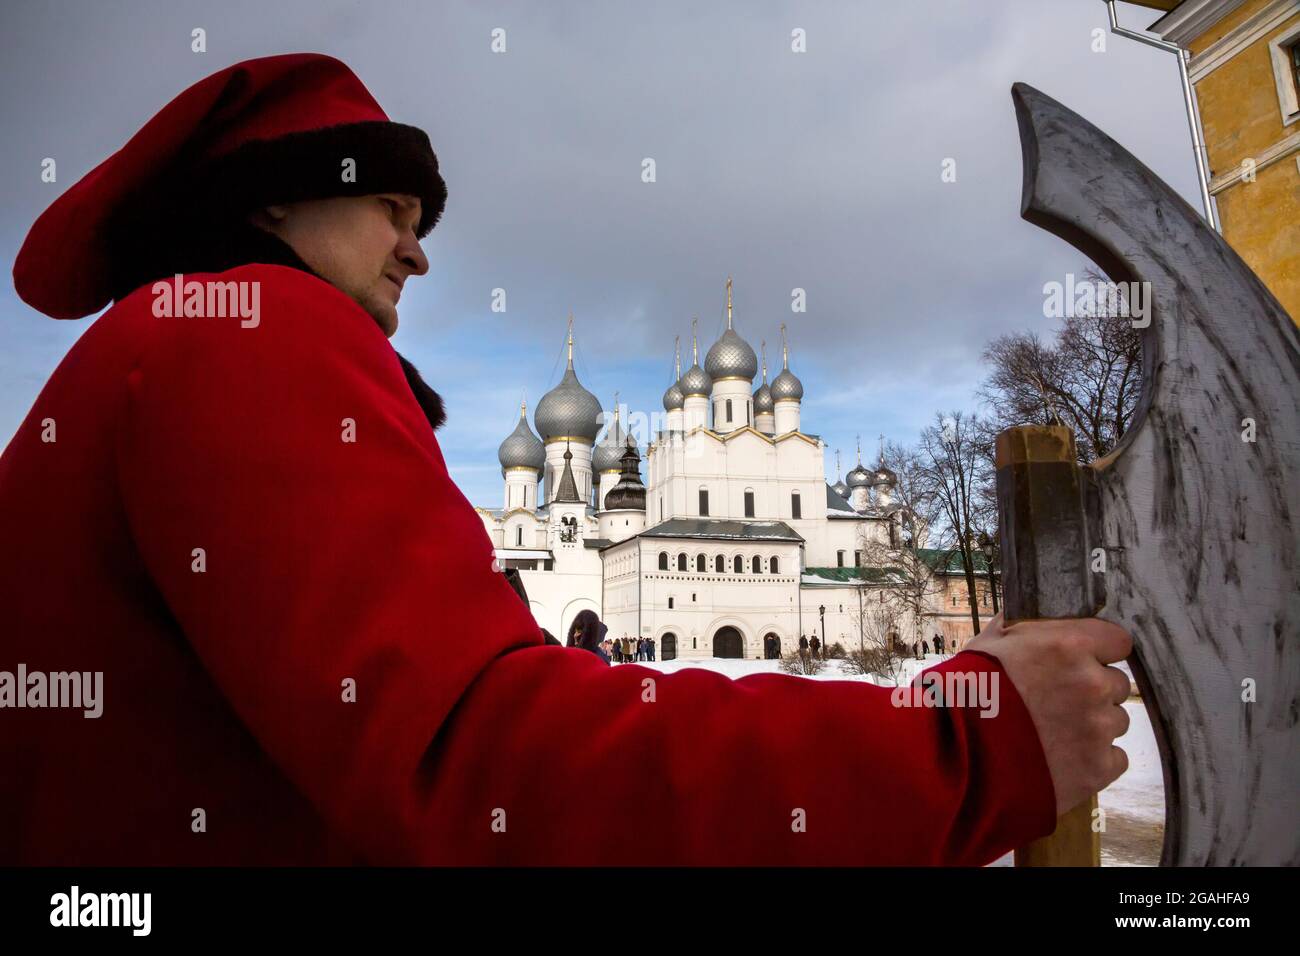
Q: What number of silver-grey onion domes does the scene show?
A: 11